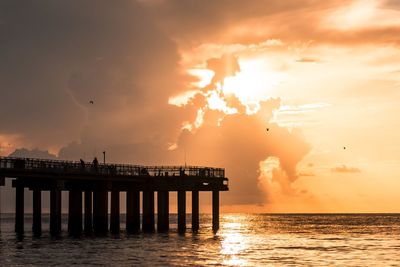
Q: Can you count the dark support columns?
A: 13